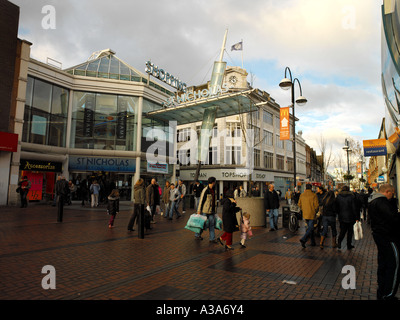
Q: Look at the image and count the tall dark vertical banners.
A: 2